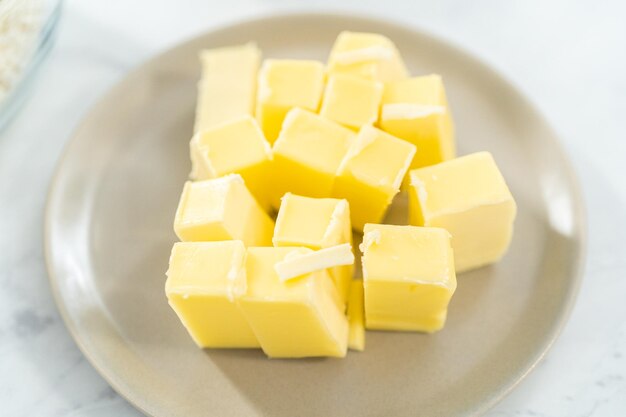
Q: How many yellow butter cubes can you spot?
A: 14